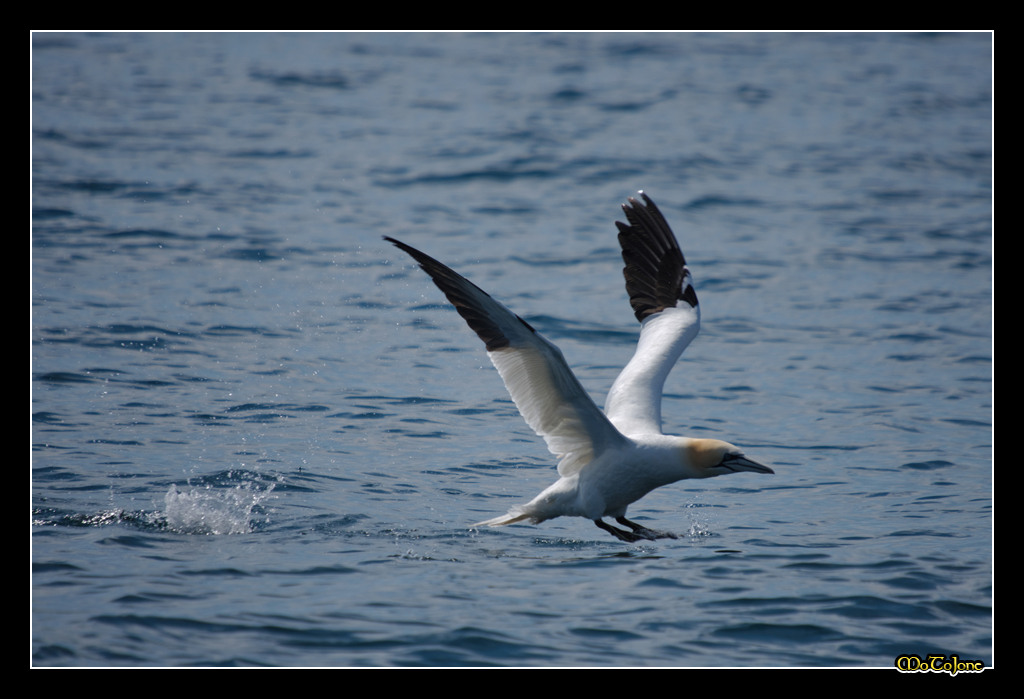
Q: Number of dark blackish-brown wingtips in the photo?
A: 2